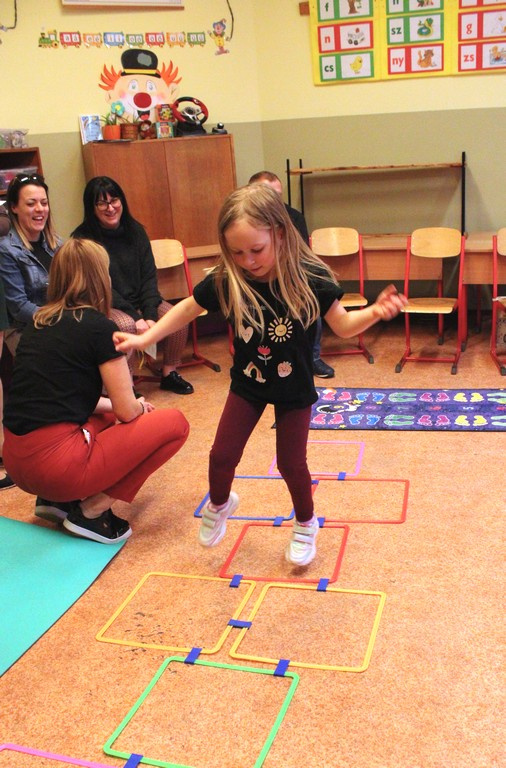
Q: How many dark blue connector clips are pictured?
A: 10